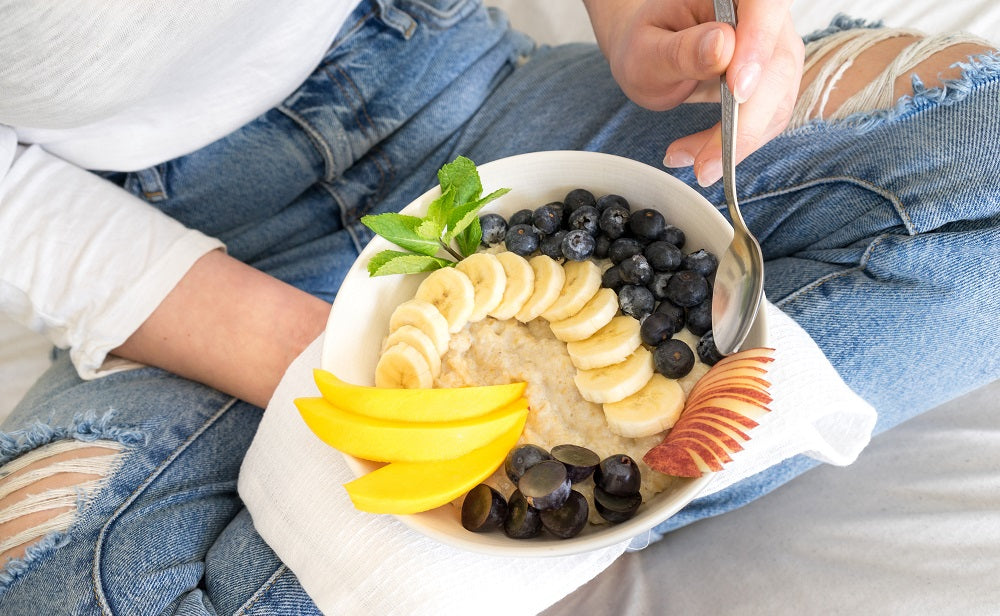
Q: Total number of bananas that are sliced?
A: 12